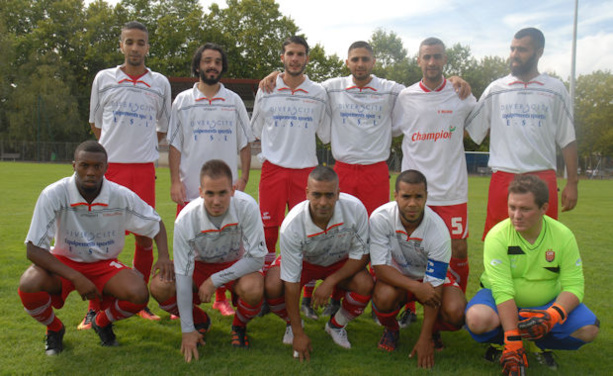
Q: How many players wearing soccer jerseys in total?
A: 11